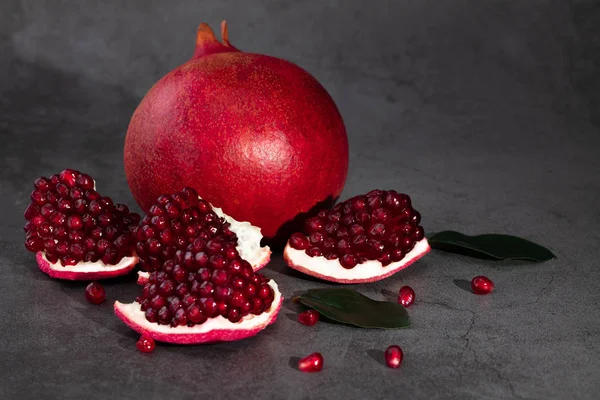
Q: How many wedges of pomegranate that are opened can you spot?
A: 4